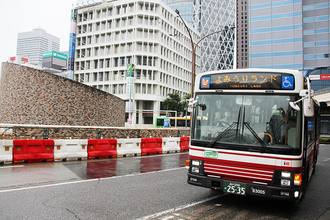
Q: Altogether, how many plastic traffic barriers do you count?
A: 8